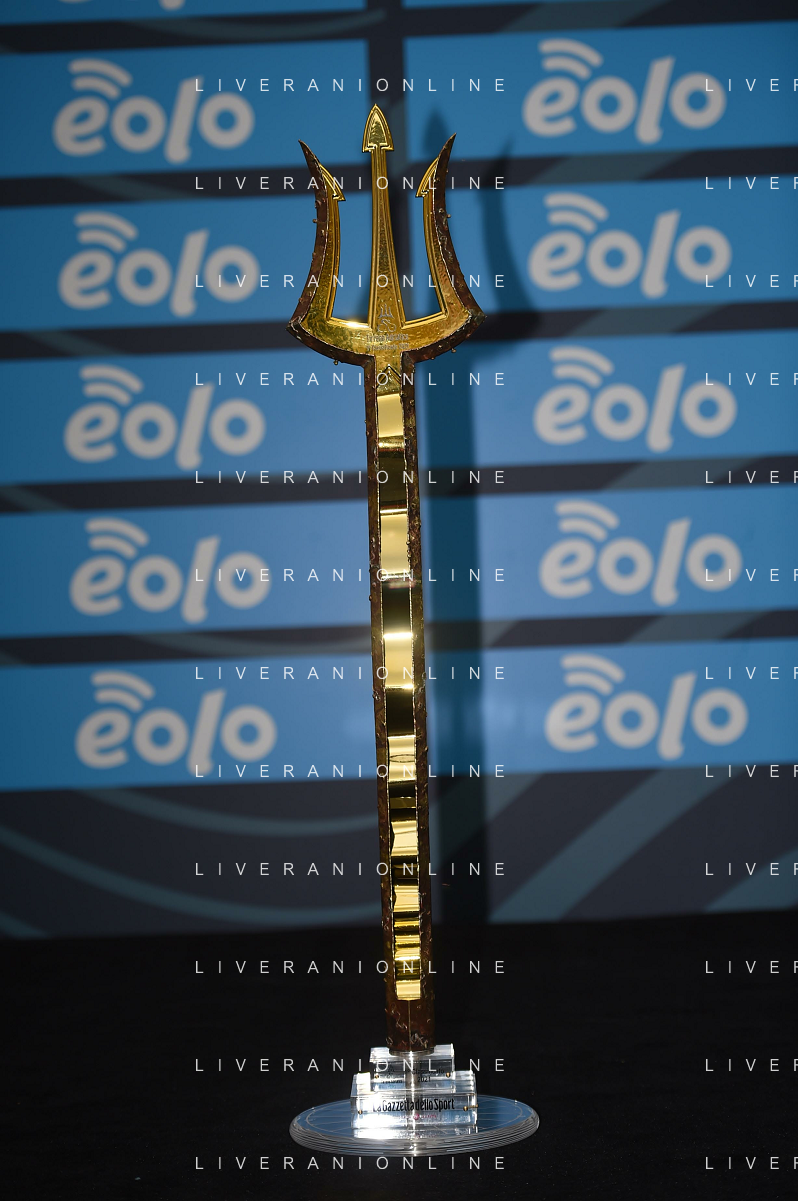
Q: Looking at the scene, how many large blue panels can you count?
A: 10